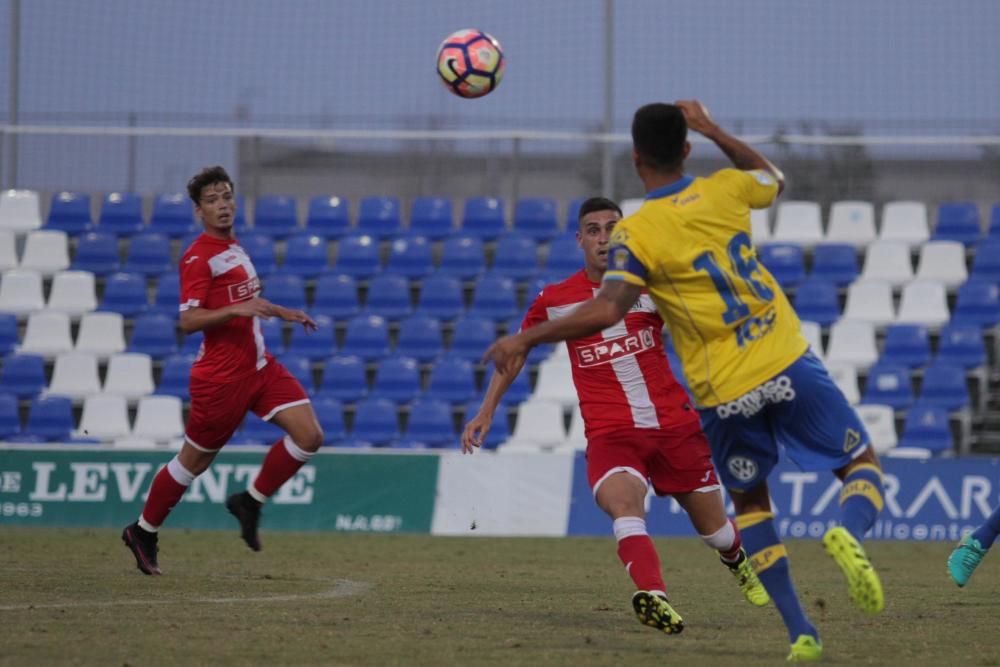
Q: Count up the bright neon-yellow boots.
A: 4